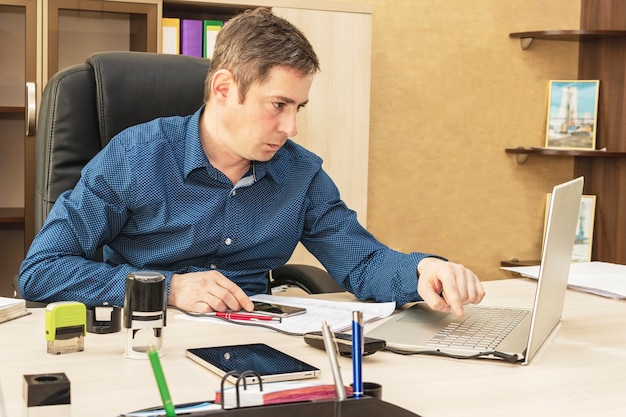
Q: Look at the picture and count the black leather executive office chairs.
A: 1